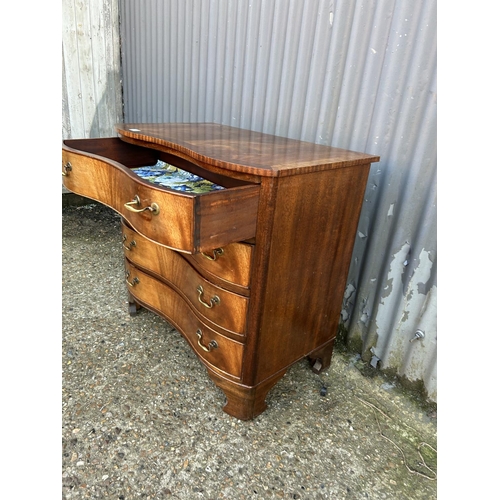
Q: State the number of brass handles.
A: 7